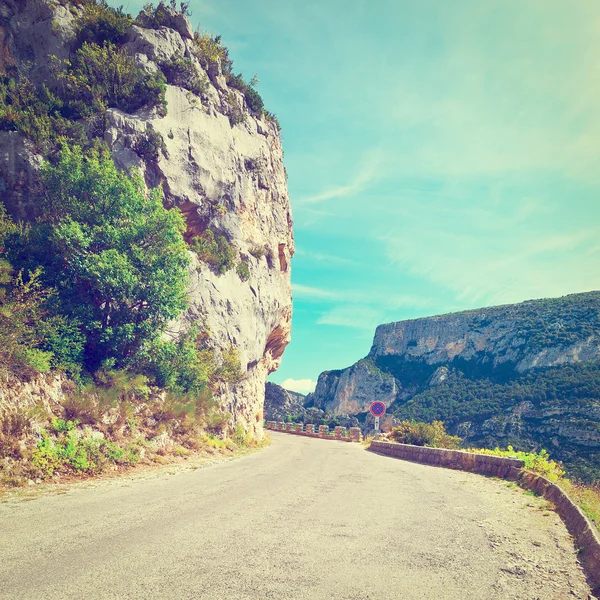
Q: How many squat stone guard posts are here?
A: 8